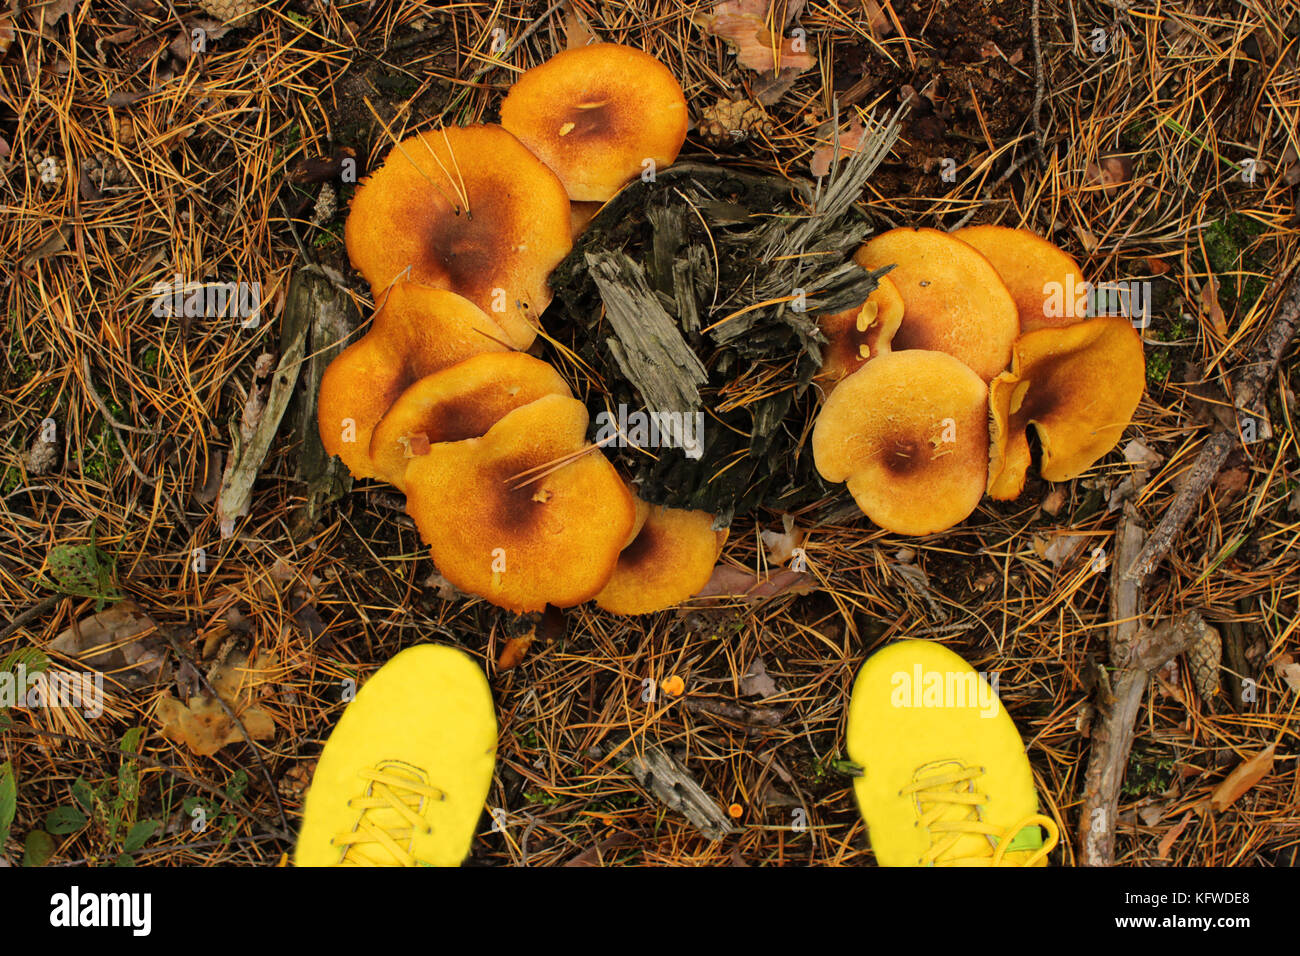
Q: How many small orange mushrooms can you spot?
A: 2